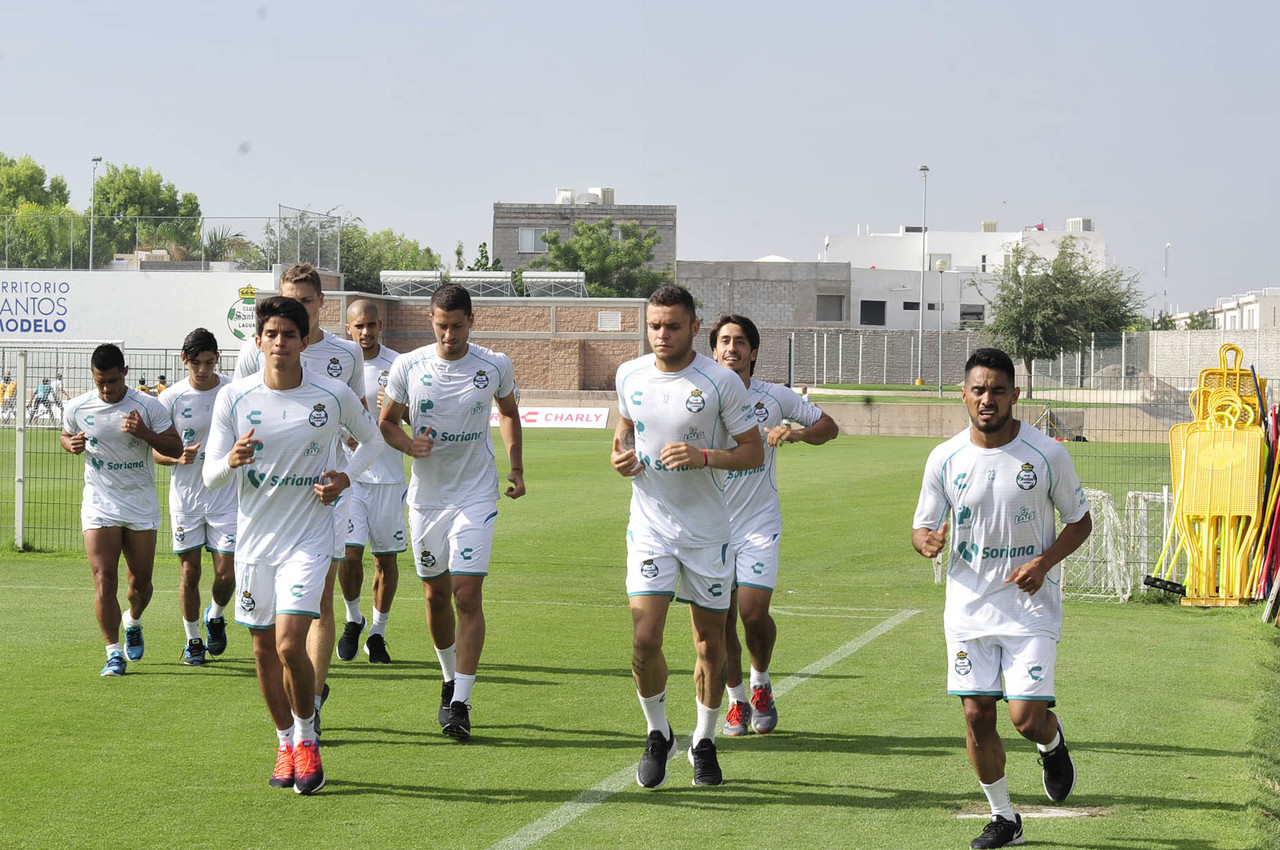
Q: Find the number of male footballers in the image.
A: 9